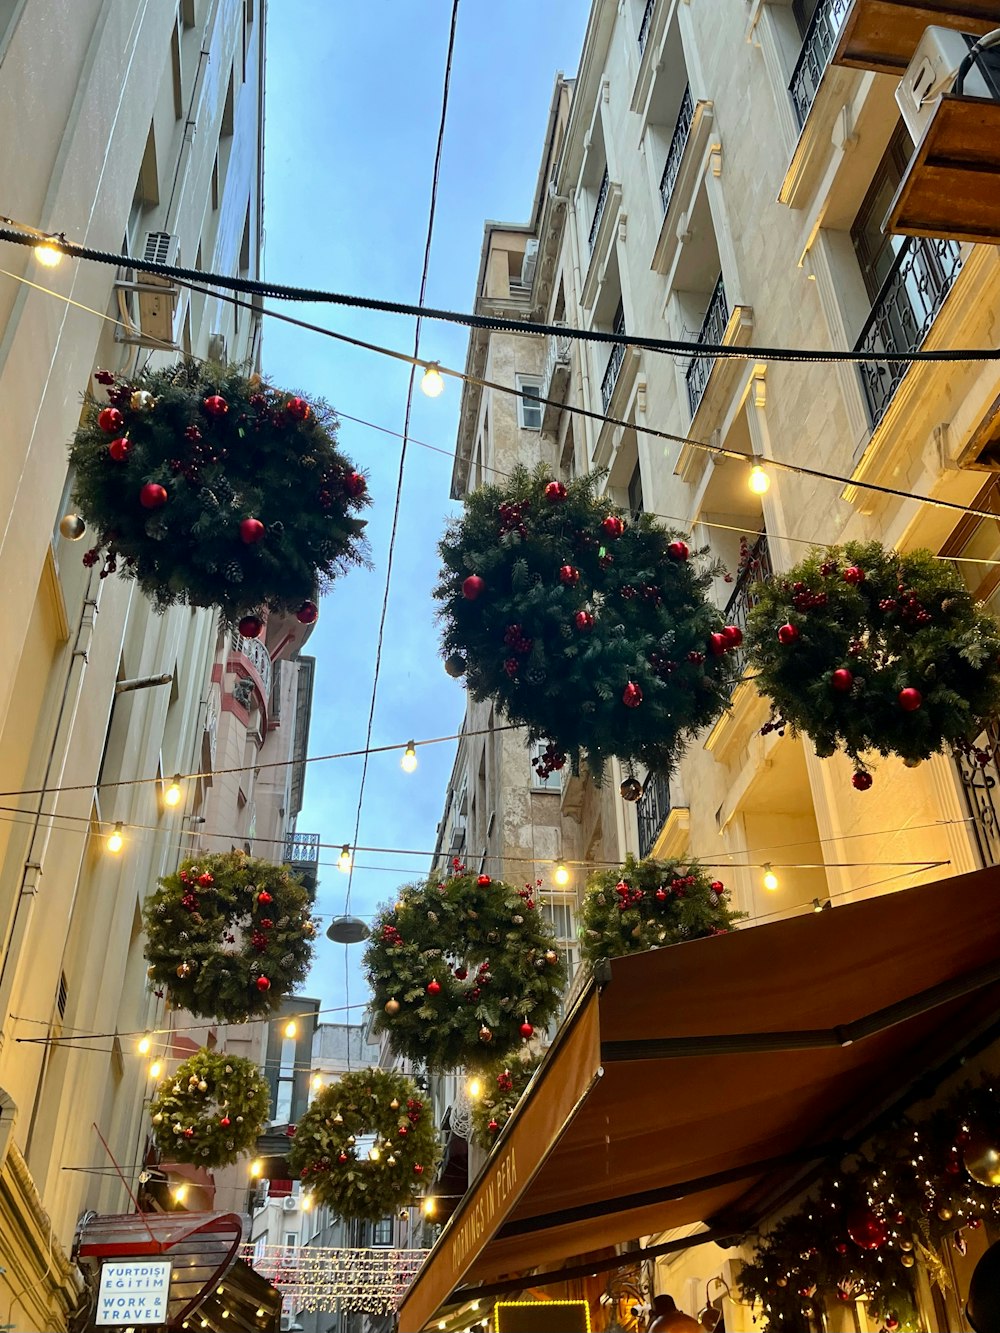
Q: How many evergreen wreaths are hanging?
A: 9